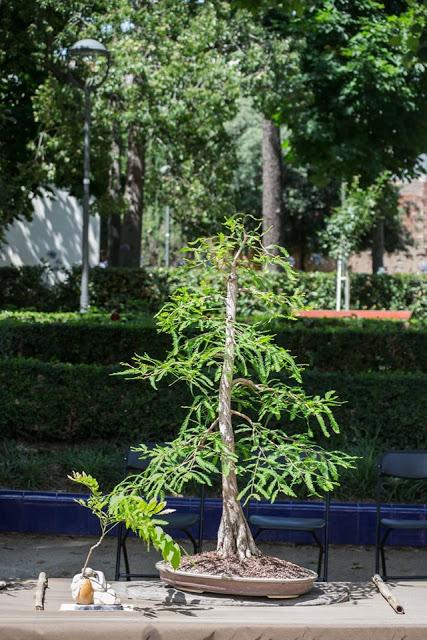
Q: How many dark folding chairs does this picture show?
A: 3